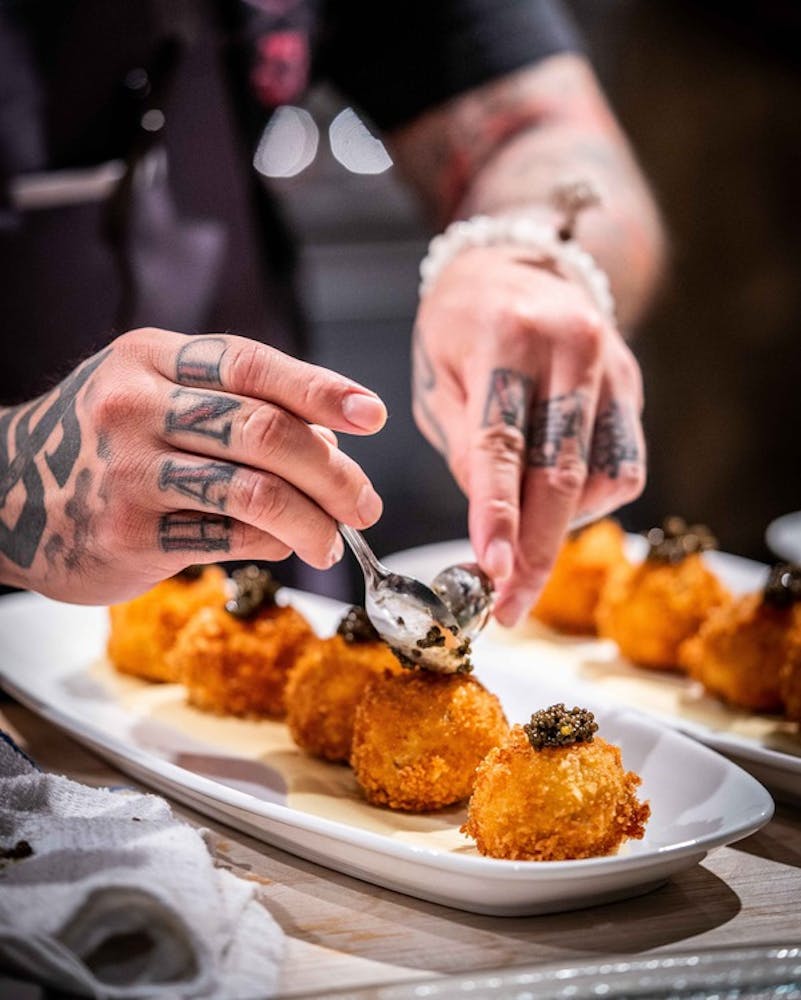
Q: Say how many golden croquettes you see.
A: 9